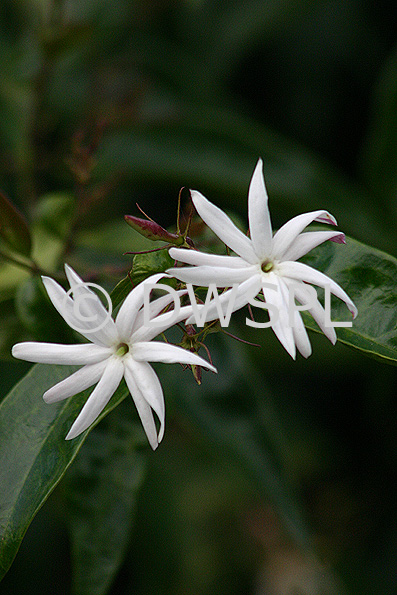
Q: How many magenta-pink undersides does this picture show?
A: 2